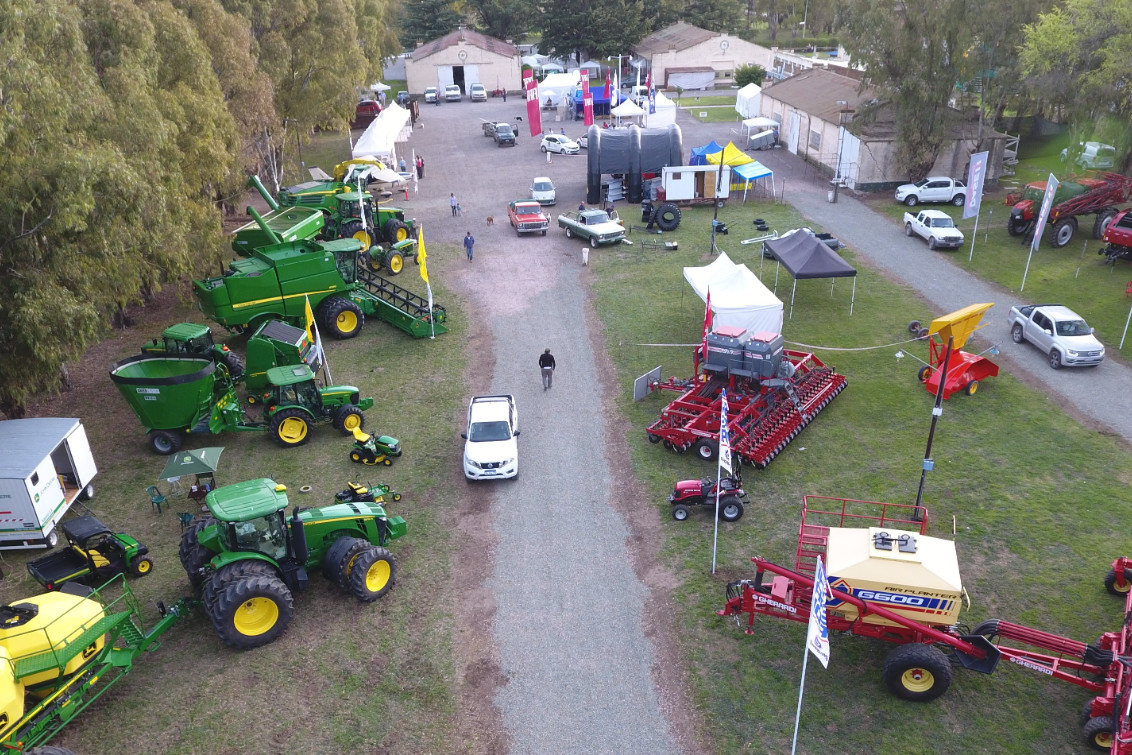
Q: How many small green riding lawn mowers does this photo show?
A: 2